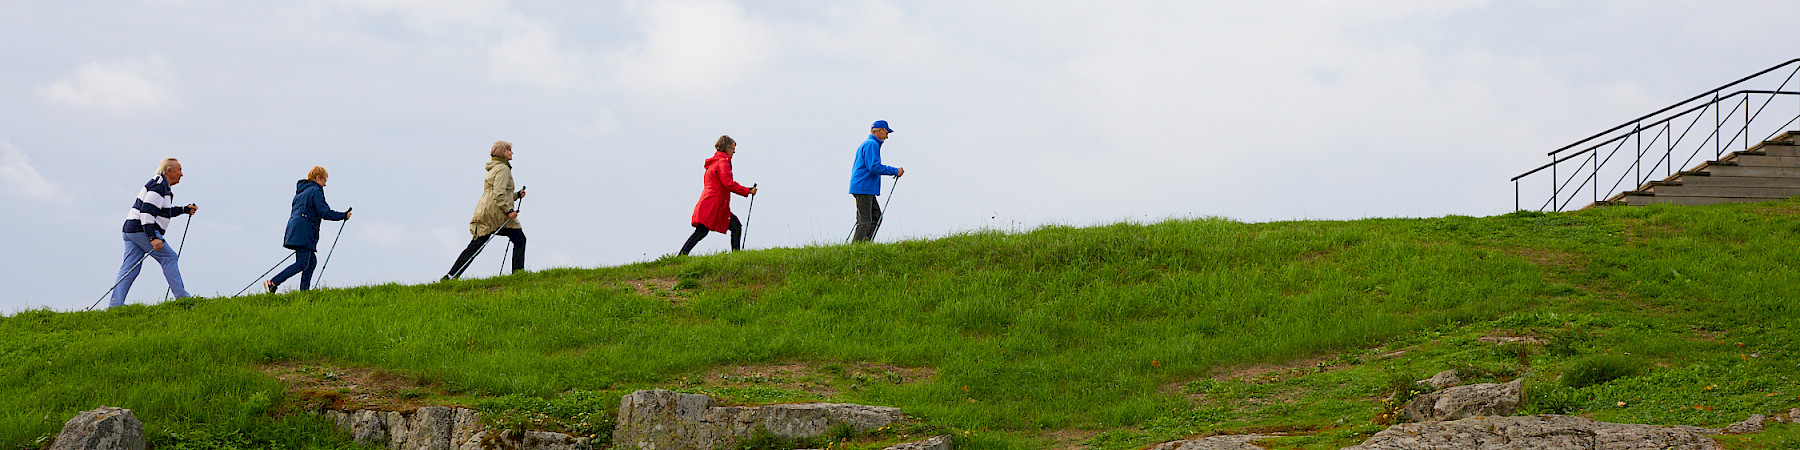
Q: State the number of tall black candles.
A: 0